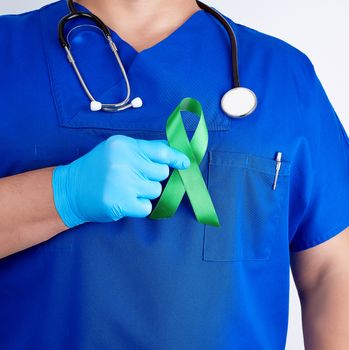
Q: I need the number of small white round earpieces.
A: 2